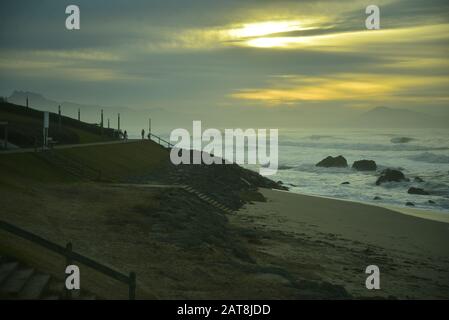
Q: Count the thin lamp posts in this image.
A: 7